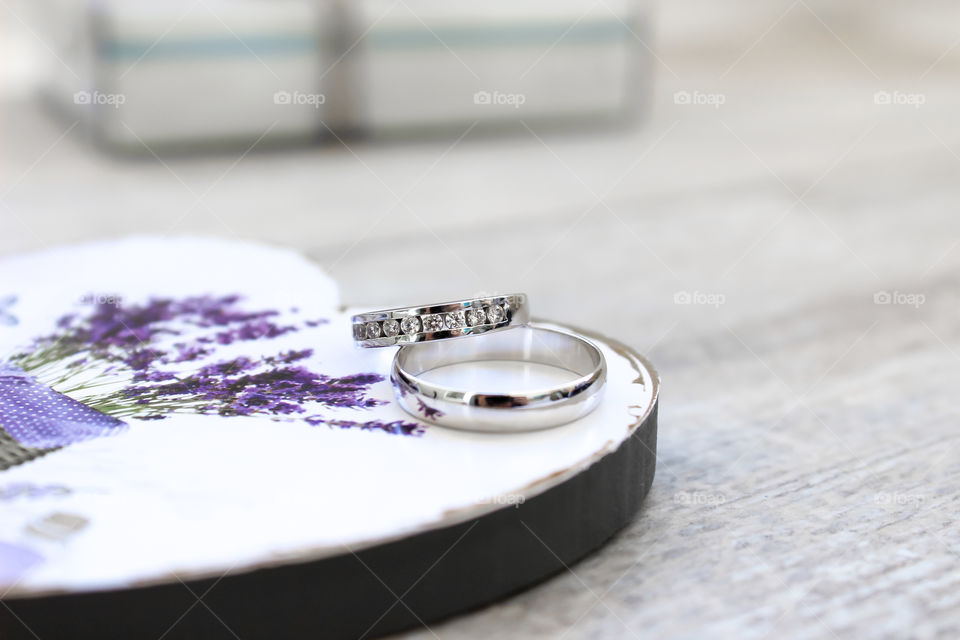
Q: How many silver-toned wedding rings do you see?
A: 2